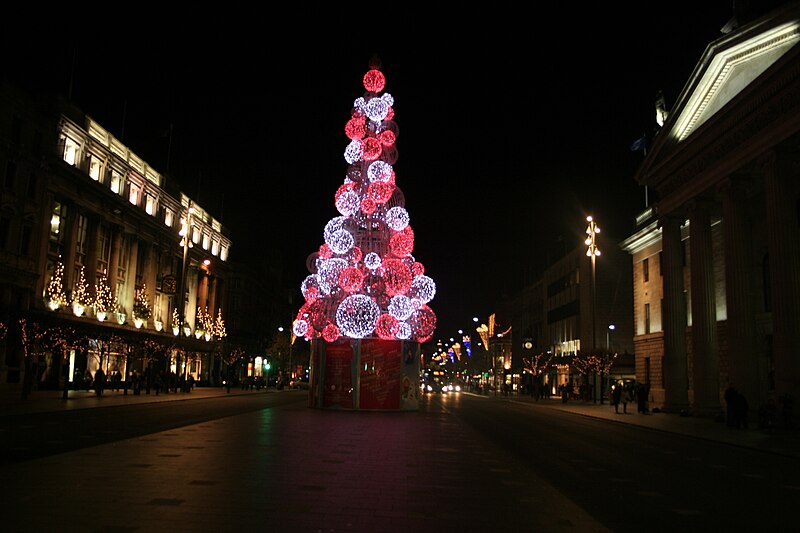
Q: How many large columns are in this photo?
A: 4